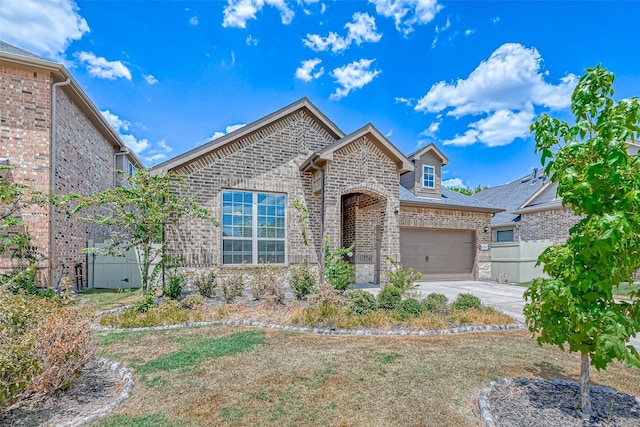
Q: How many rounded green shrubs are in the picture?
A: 5